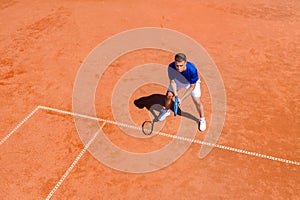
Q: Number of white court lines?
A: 3